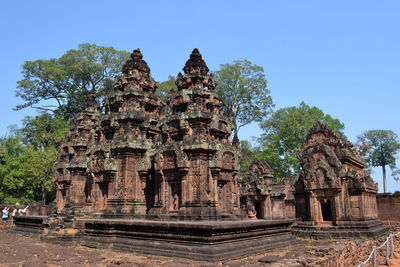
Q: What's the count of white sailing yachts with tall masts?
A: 0